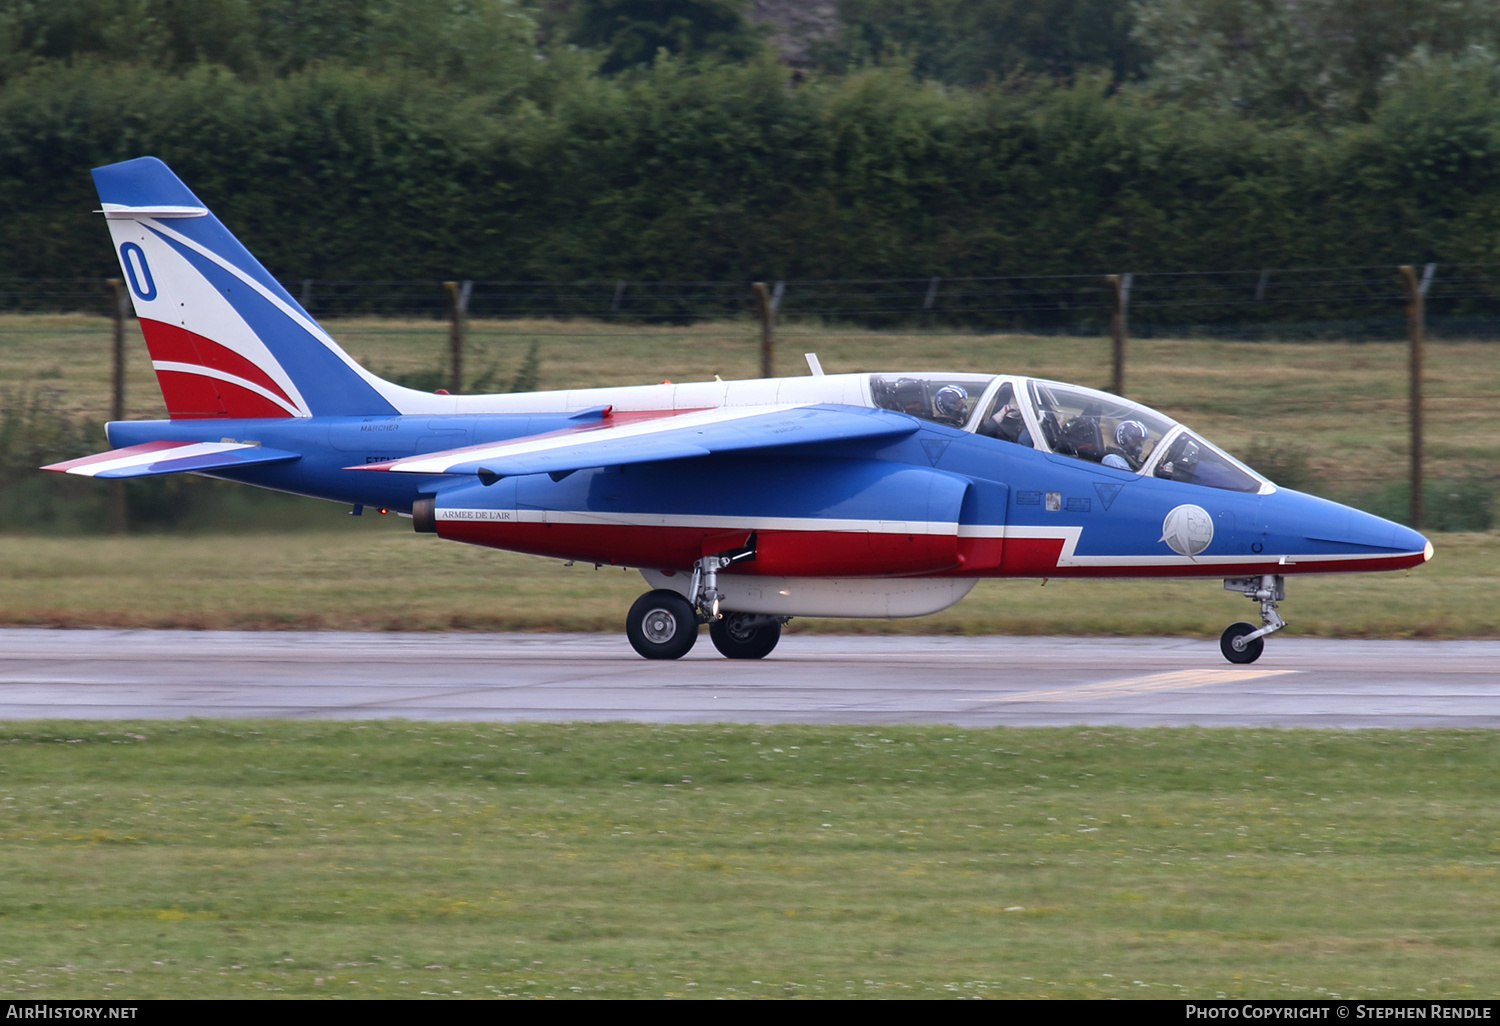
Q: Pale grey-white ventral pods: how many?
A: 1